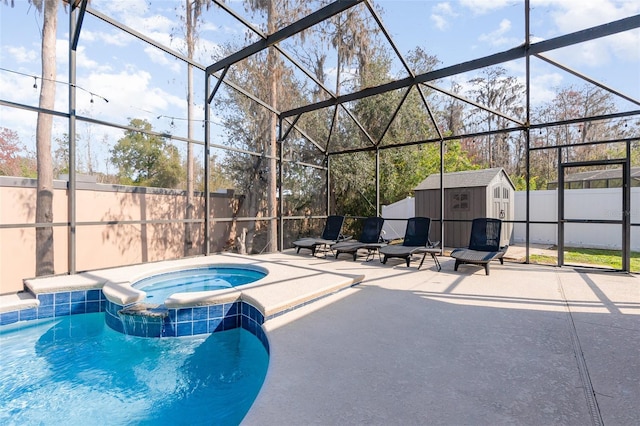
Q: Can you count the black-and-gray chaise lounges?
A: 4